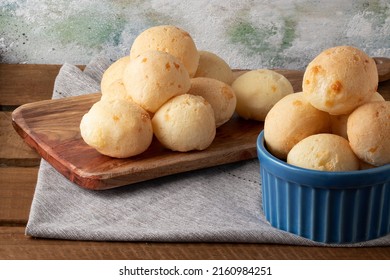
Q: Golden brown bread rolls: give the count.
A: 13